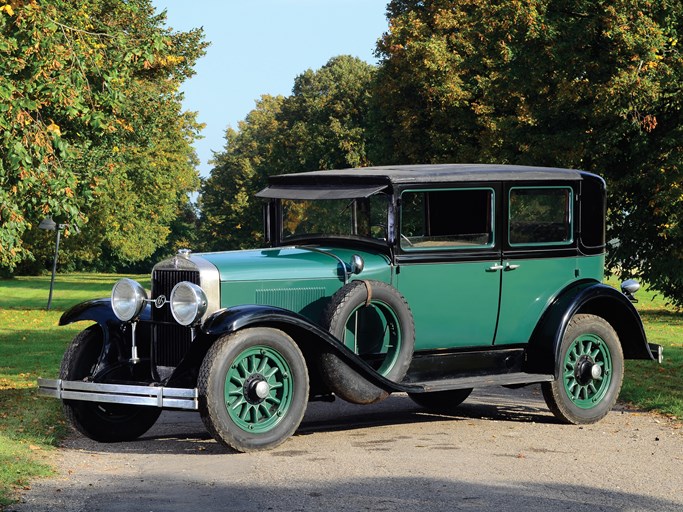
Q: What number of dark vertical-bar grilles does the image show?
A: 1